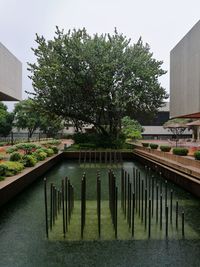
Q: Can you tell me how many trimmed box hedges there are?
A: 5